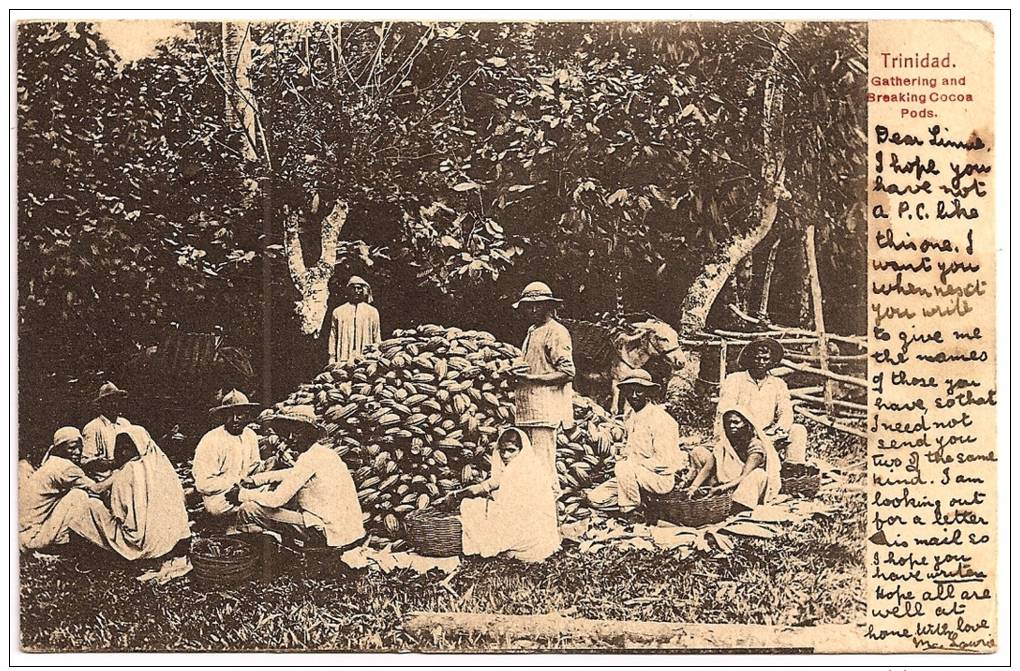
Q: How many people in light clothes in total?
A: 11